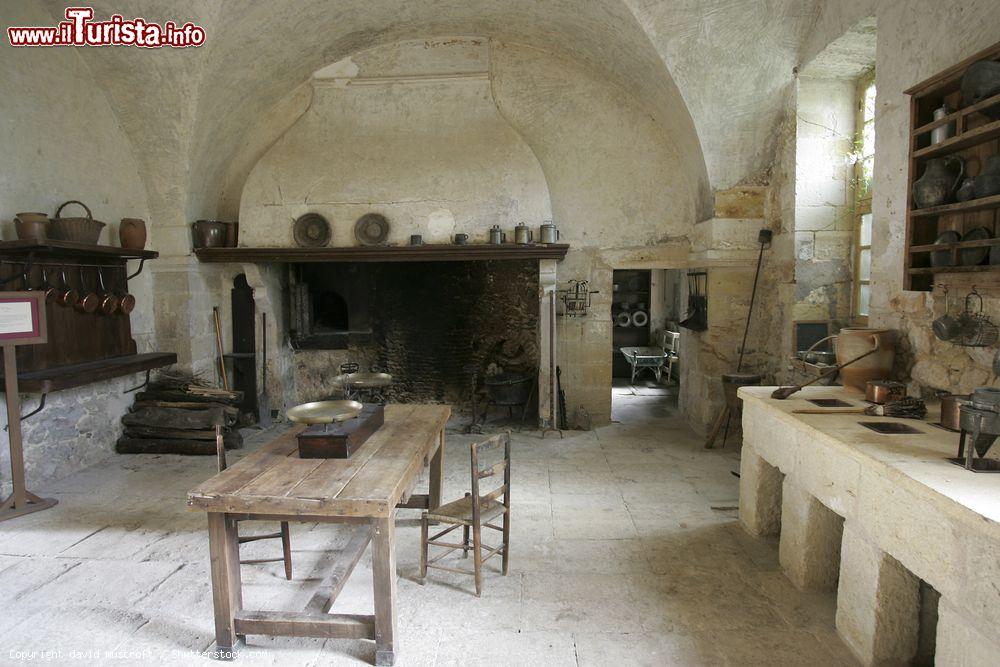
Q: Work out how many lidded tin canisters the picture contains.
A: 3